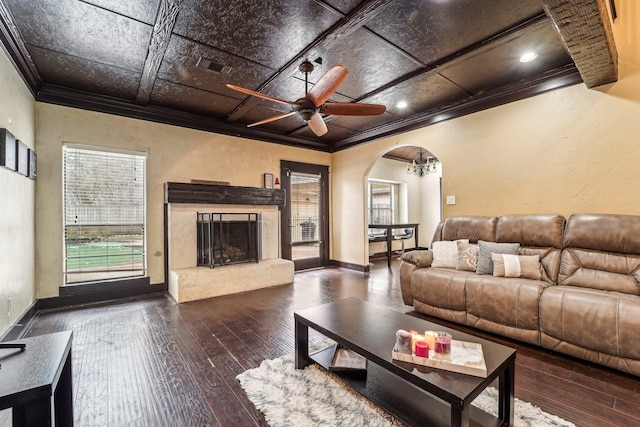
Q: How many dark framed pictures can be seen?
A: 3